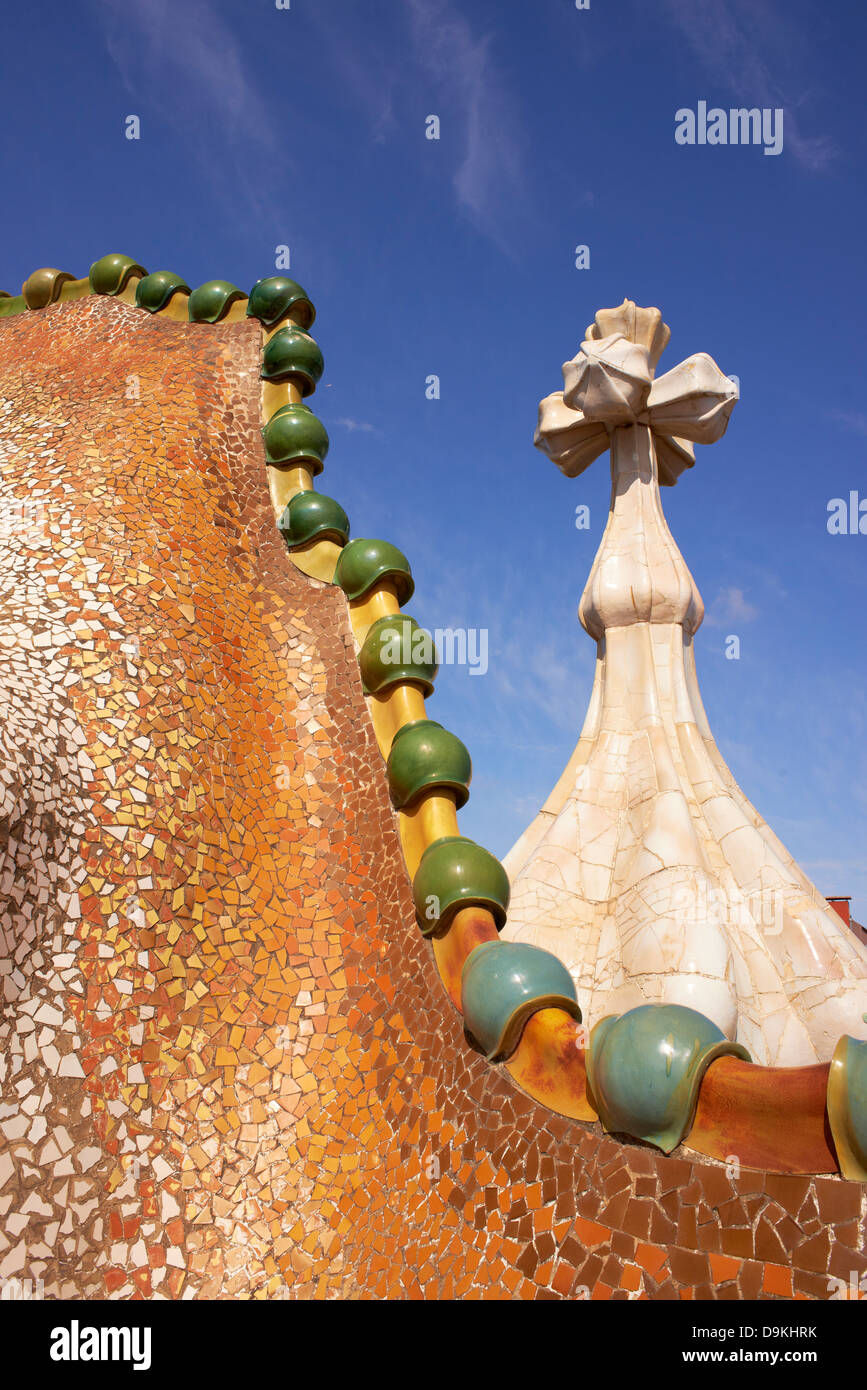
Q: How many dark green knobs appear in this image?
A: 11